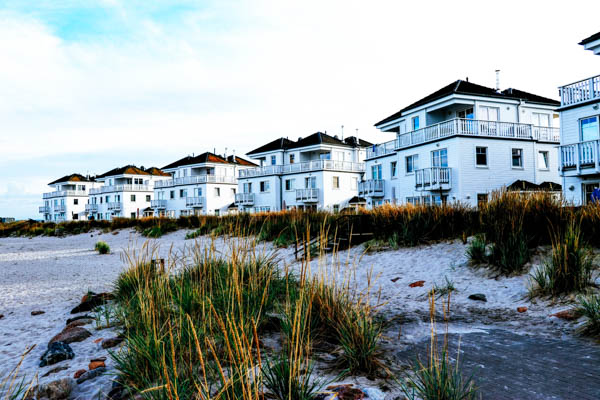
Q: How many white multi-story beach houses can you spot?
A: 6